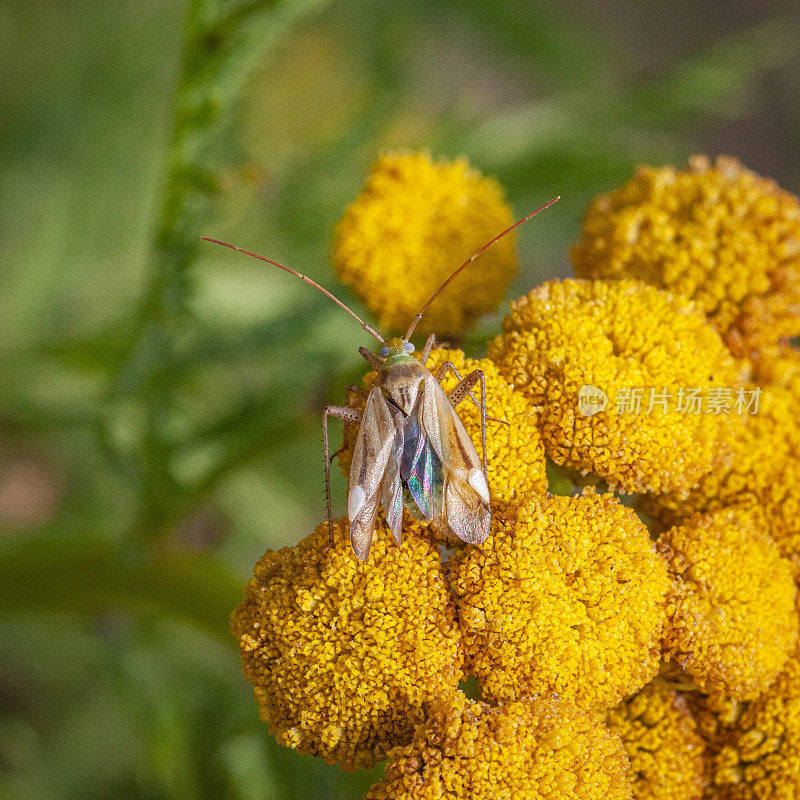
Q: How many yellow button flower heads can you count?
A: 11